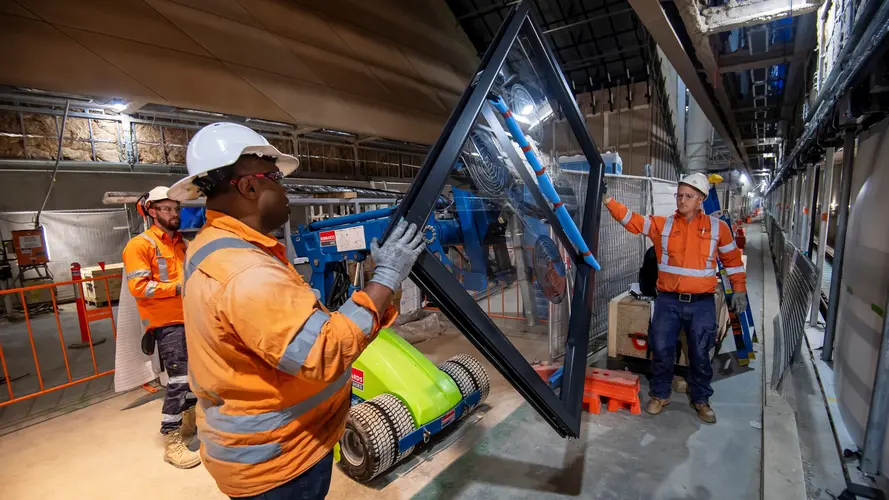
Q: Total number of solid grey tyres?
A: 0